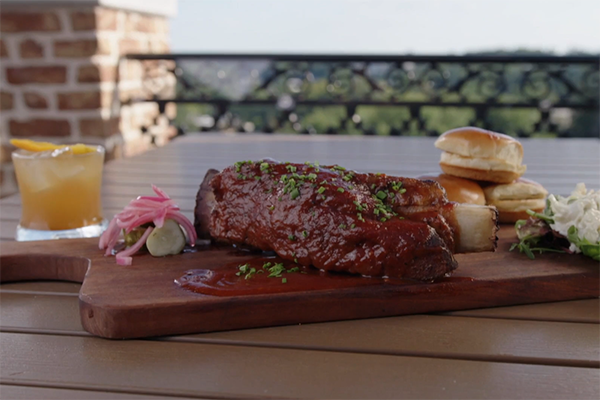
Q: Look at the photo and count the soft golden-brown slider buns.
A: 3